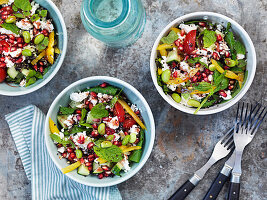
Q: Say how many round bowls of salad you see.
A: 3